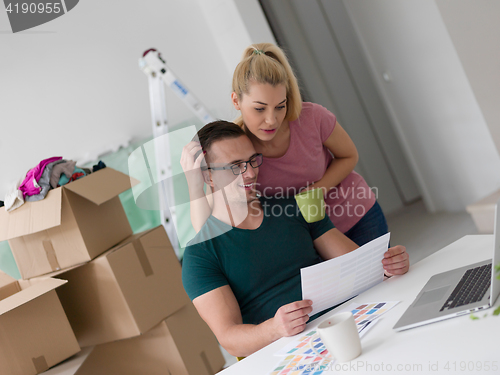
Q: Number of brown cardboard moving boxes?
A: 4